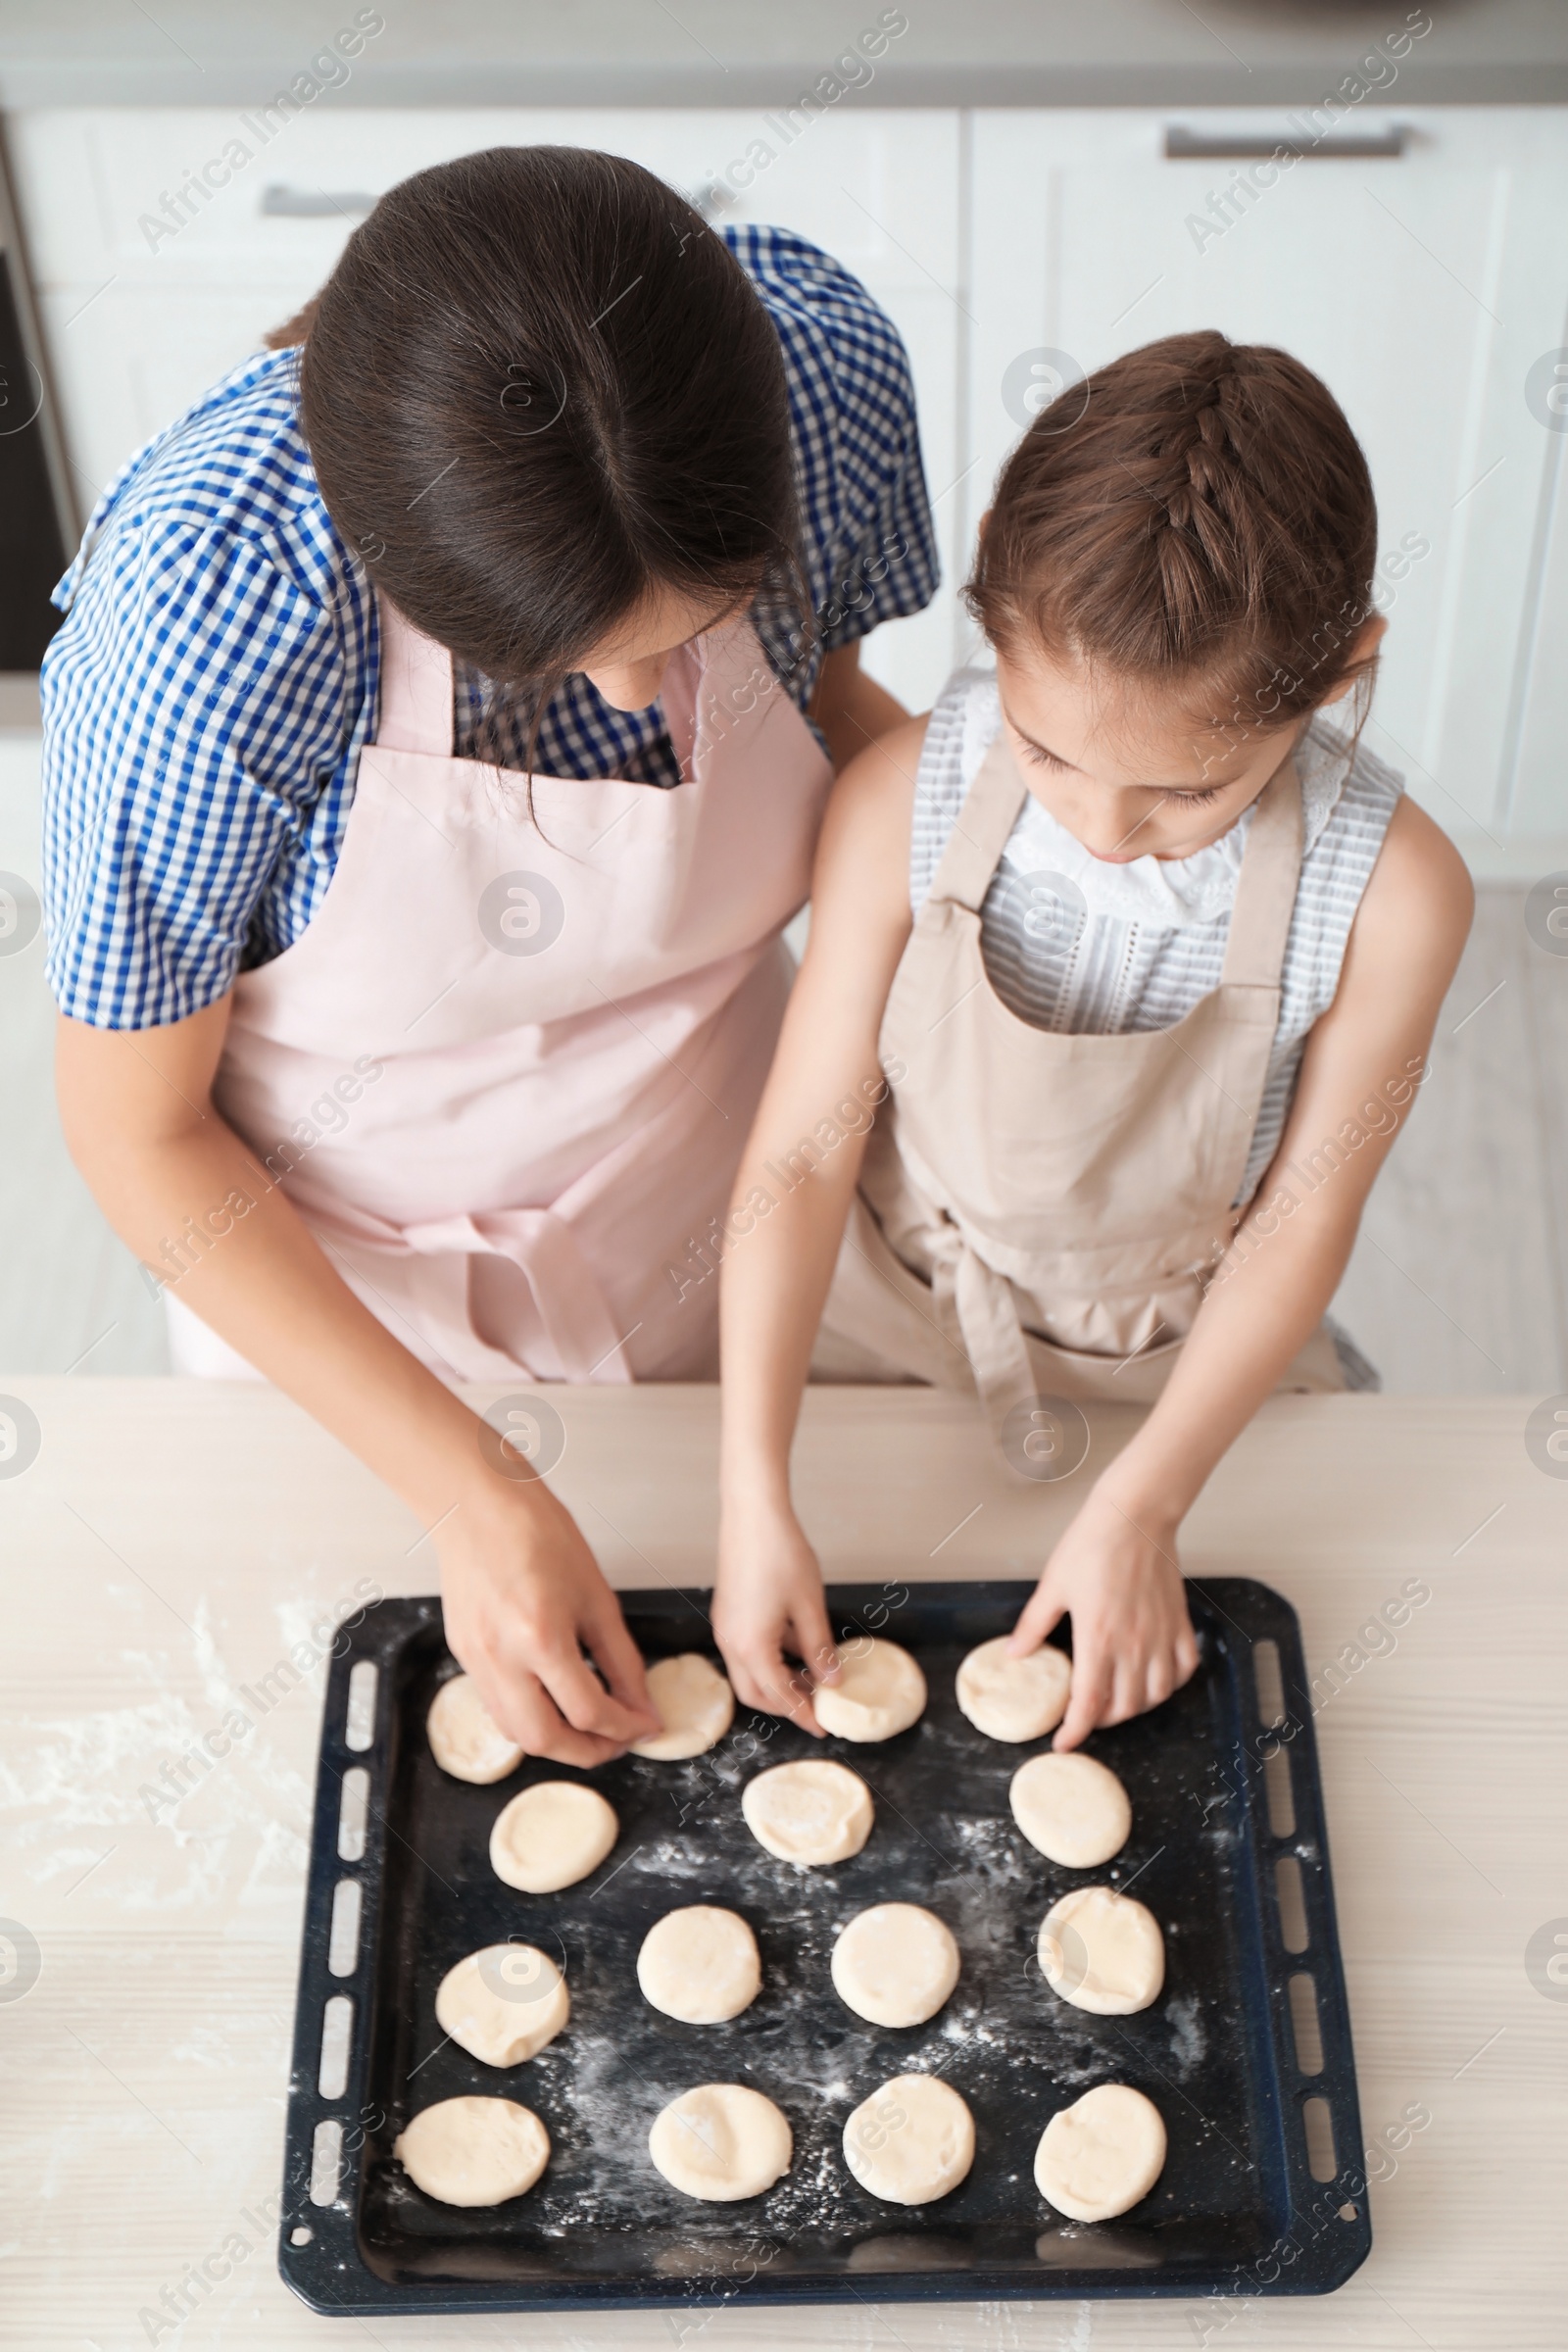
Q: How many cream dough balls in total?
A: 15